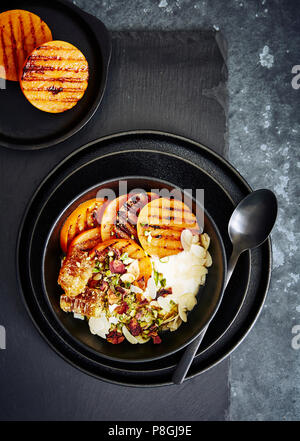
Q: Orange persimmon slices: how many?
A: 7